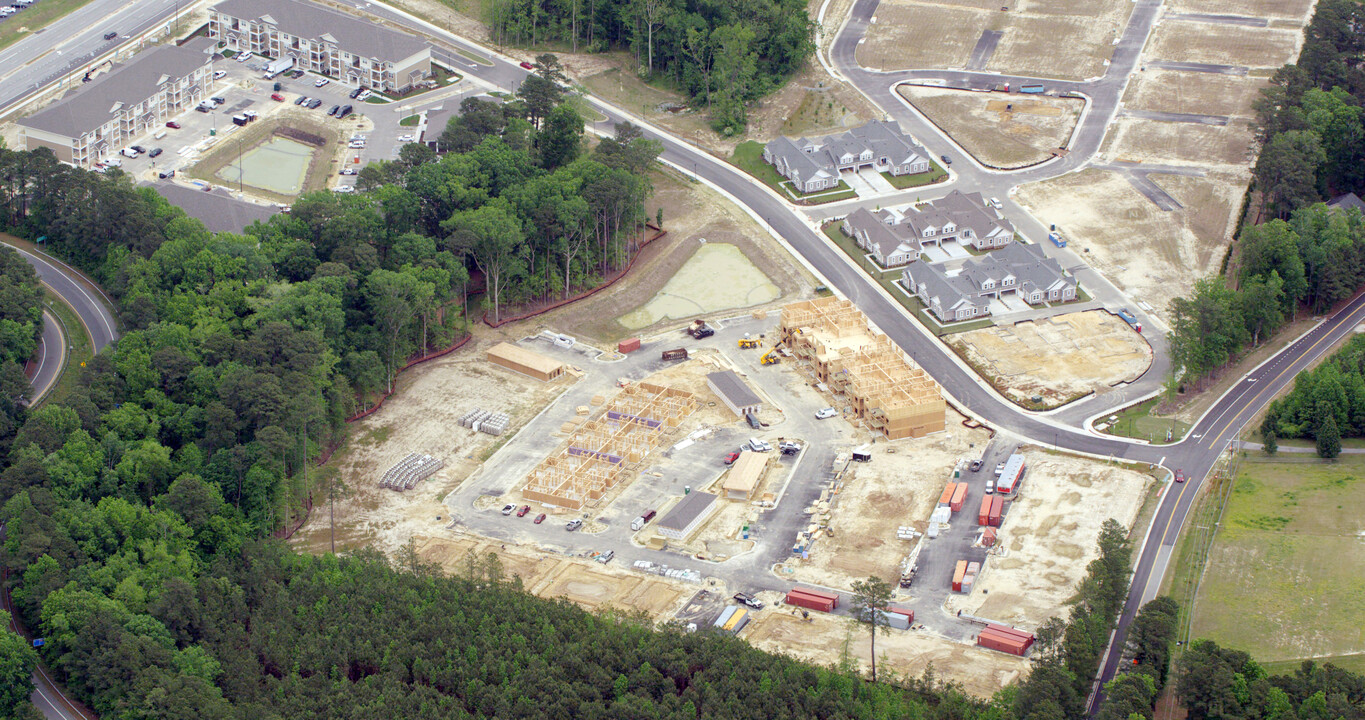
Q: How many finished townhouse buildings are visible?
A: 3